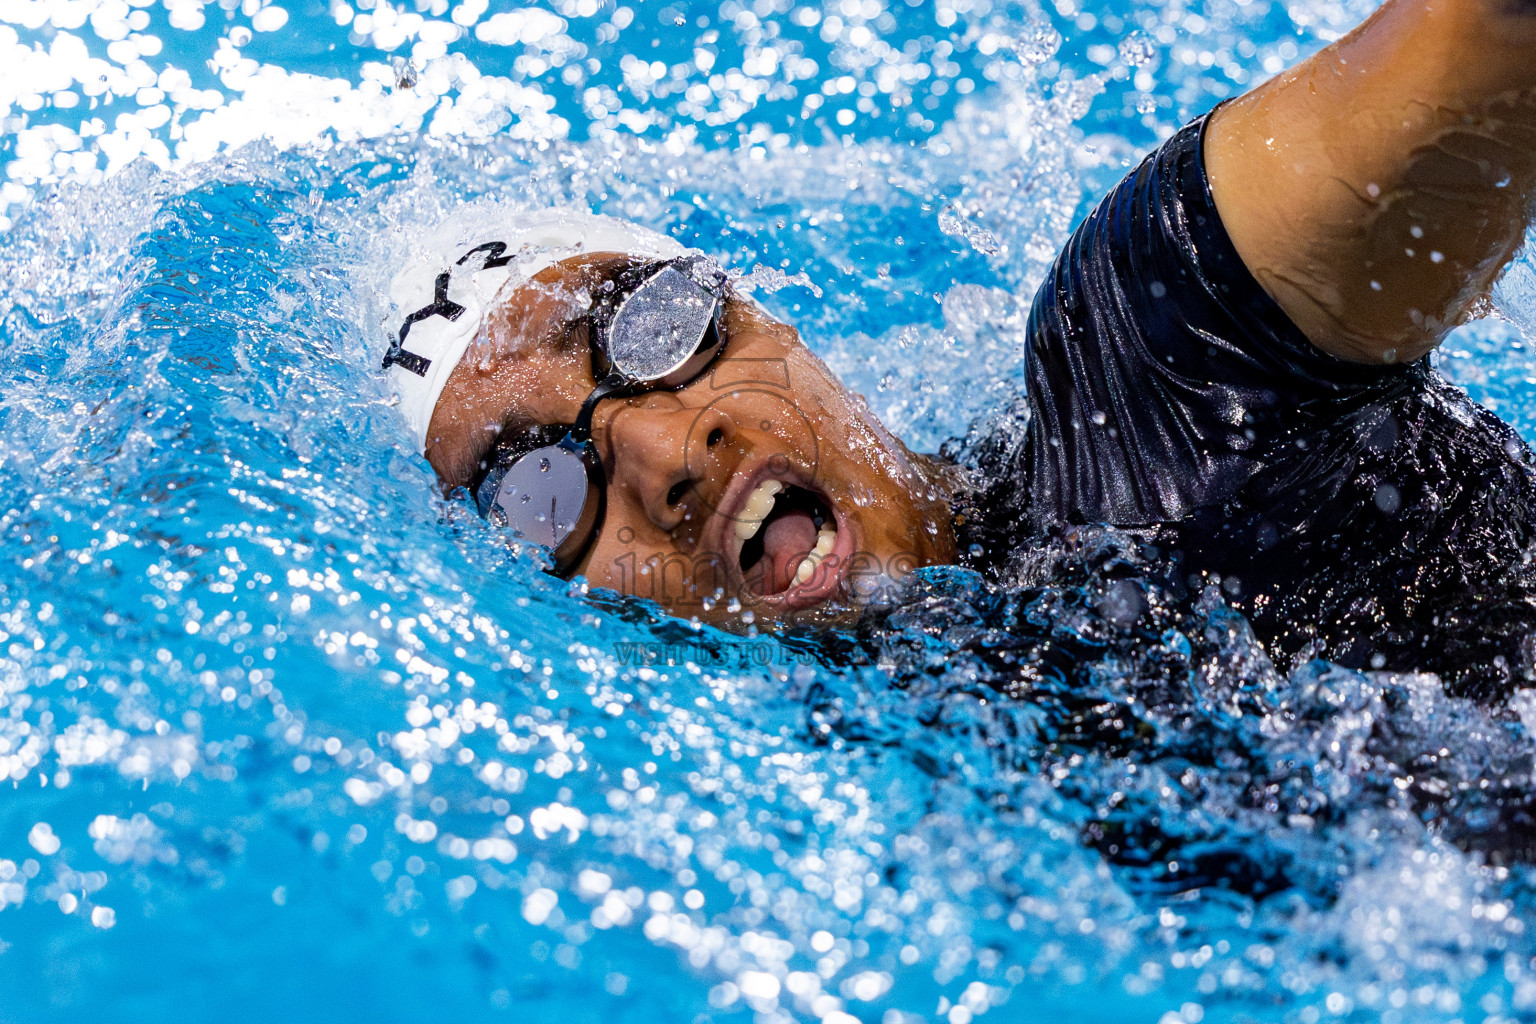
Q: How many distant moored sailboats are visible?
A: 0